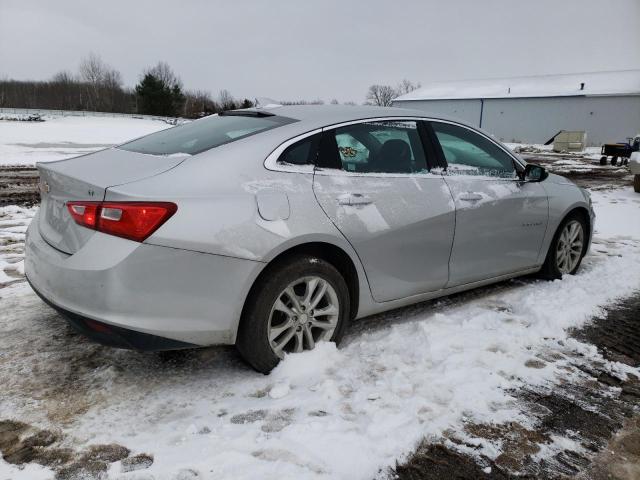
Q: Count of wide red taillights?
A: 1